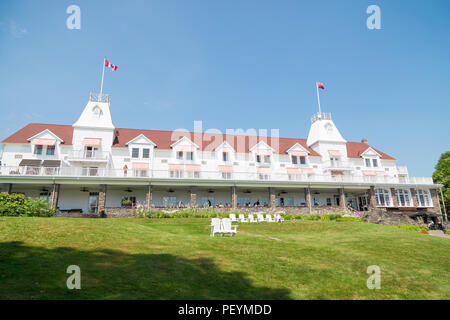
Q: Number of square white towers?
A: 2